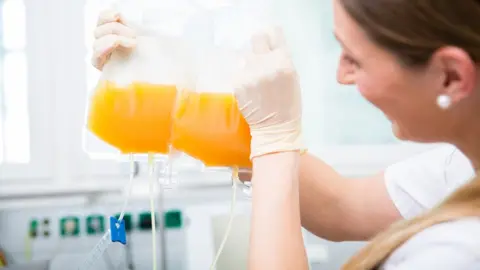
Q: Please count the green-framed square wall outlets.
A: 5